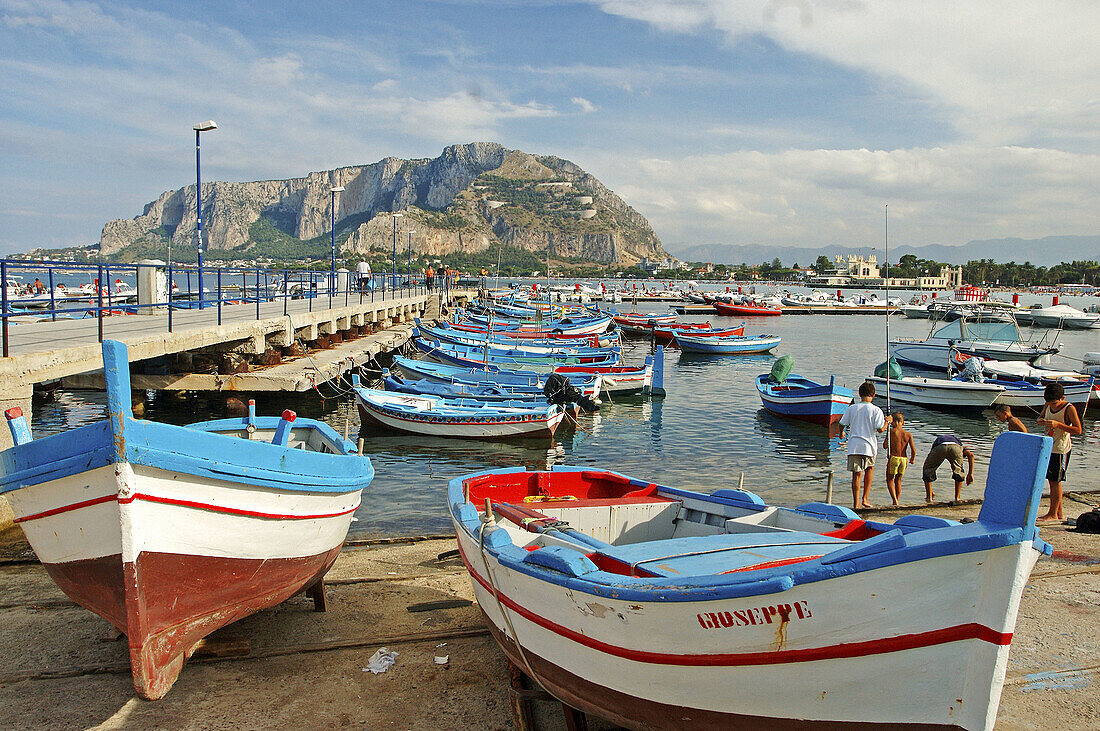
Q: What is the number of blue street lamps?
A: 4